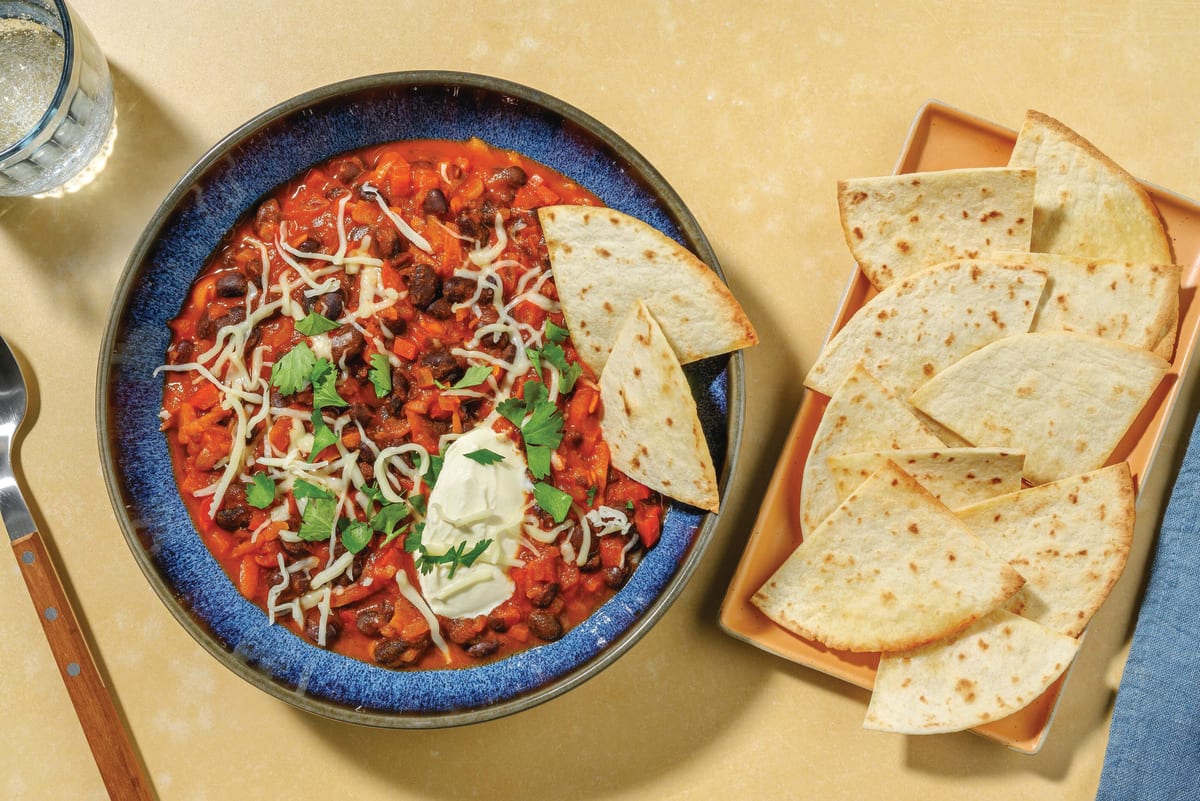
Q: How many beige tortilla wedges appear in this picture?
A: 12